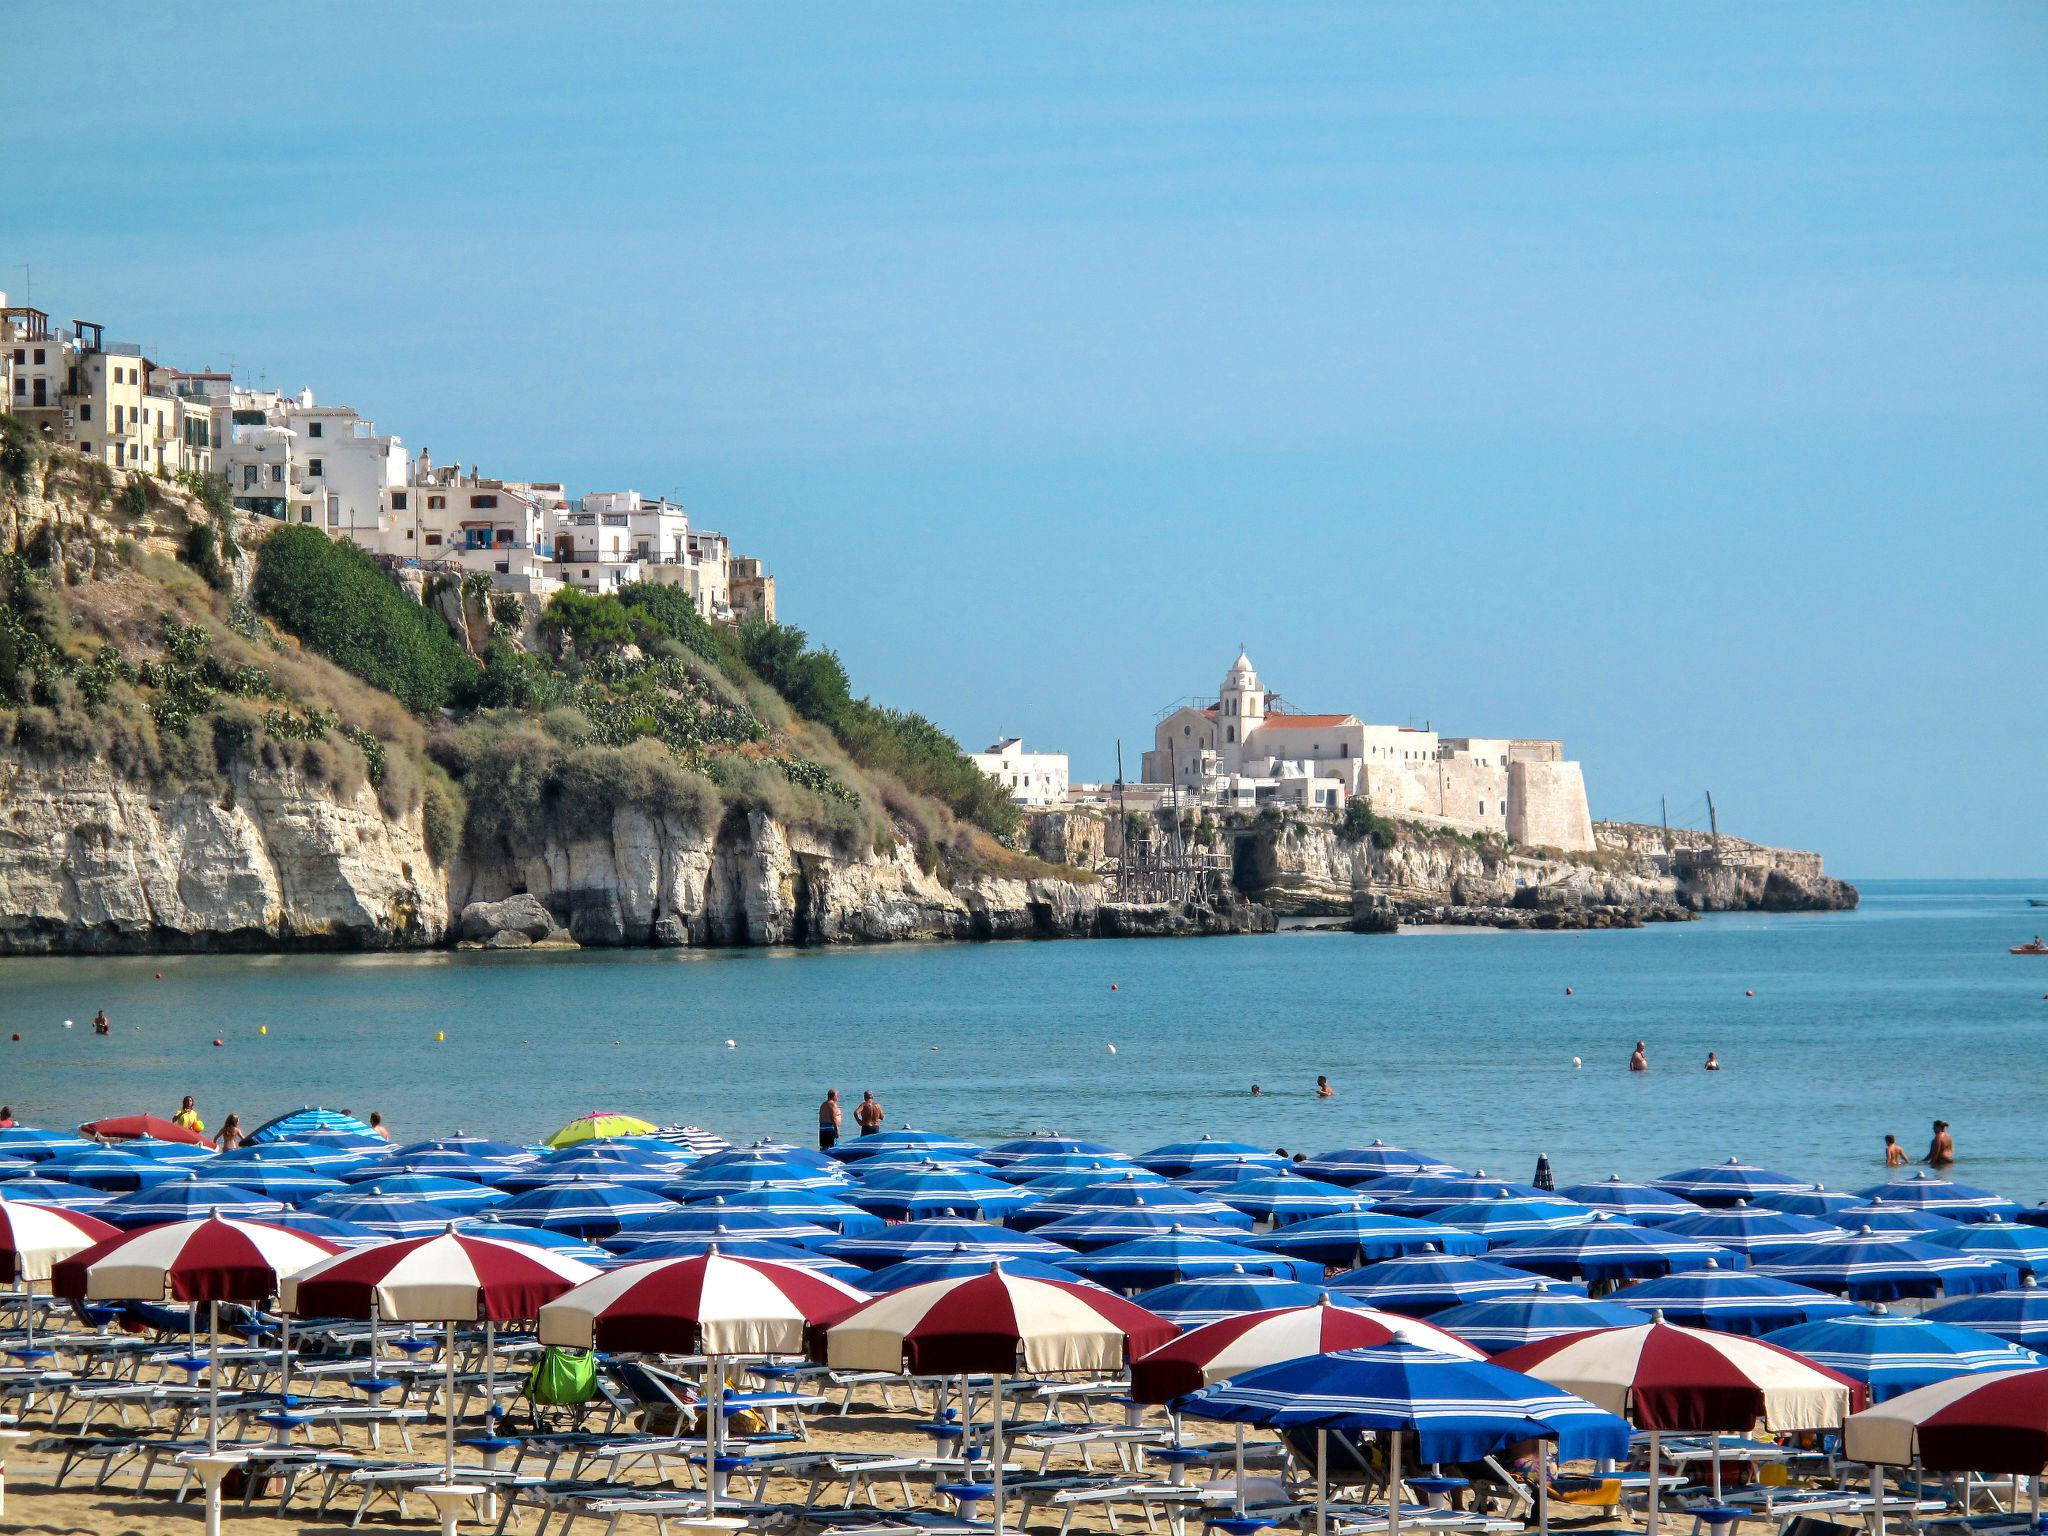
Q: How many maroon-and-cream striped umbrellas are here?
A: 8